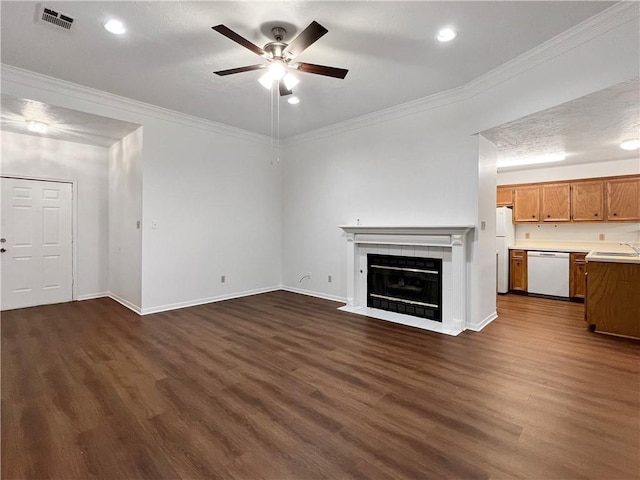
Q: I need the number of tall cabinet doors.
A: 4